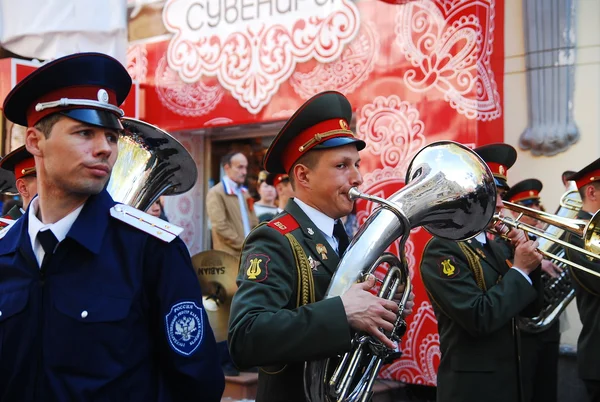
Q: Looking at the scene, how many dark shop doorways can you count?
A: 1